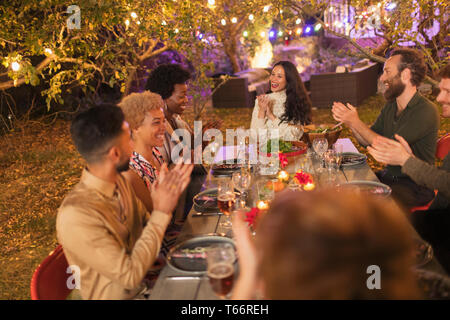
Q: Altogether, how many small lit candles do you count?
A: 3